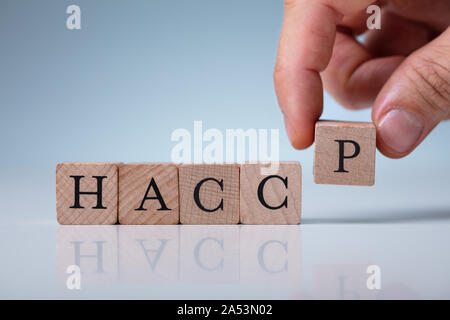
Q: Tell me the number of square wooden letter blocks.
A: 5